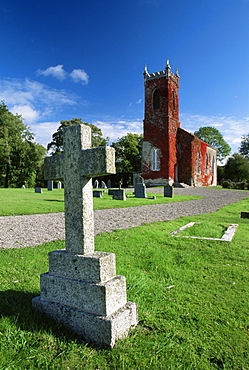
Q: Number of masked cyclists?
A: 0